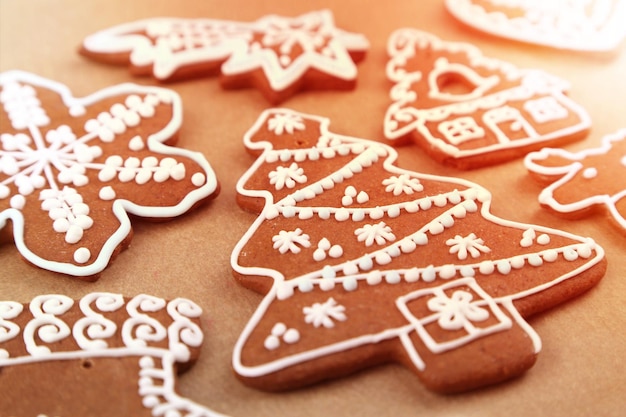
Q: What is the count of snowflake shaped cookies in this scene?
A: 1